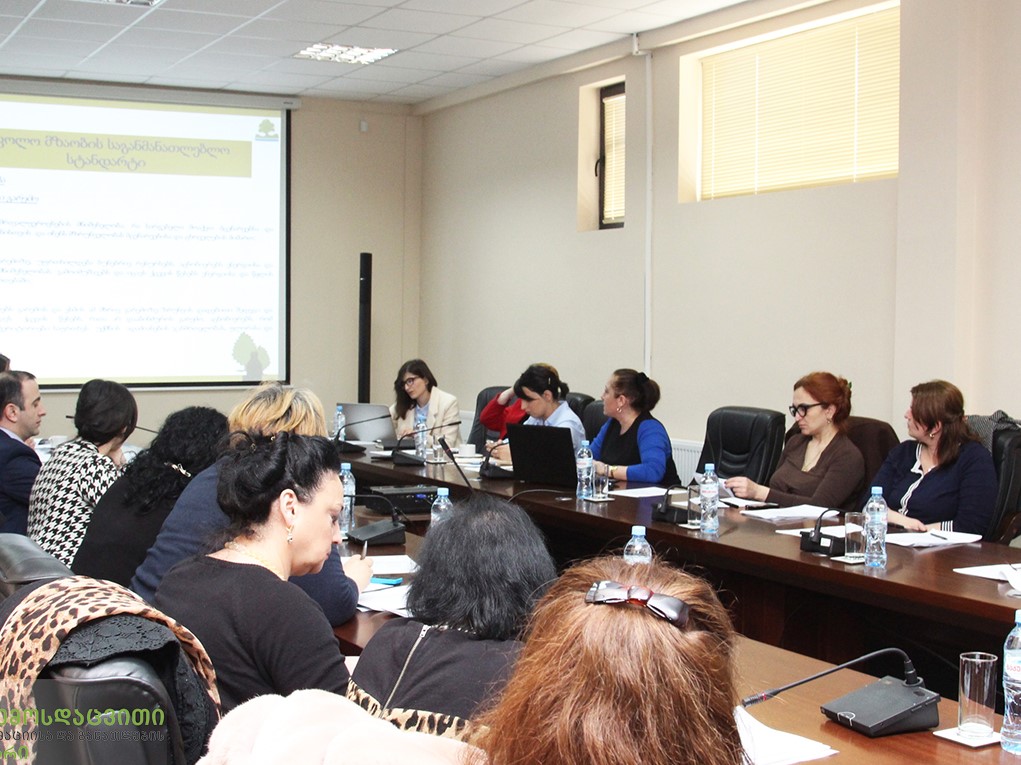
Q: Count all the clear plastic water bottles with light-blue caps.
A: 9